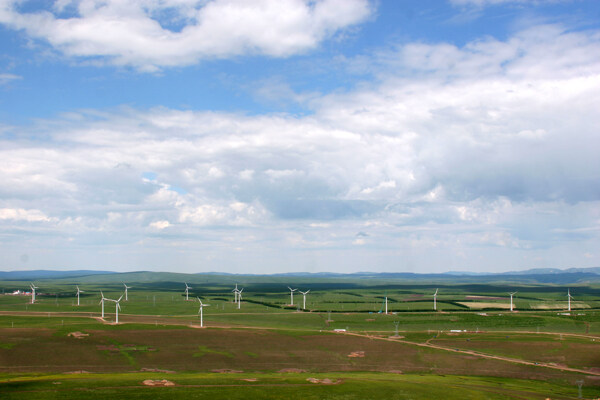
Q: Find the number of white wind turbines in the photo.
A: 15